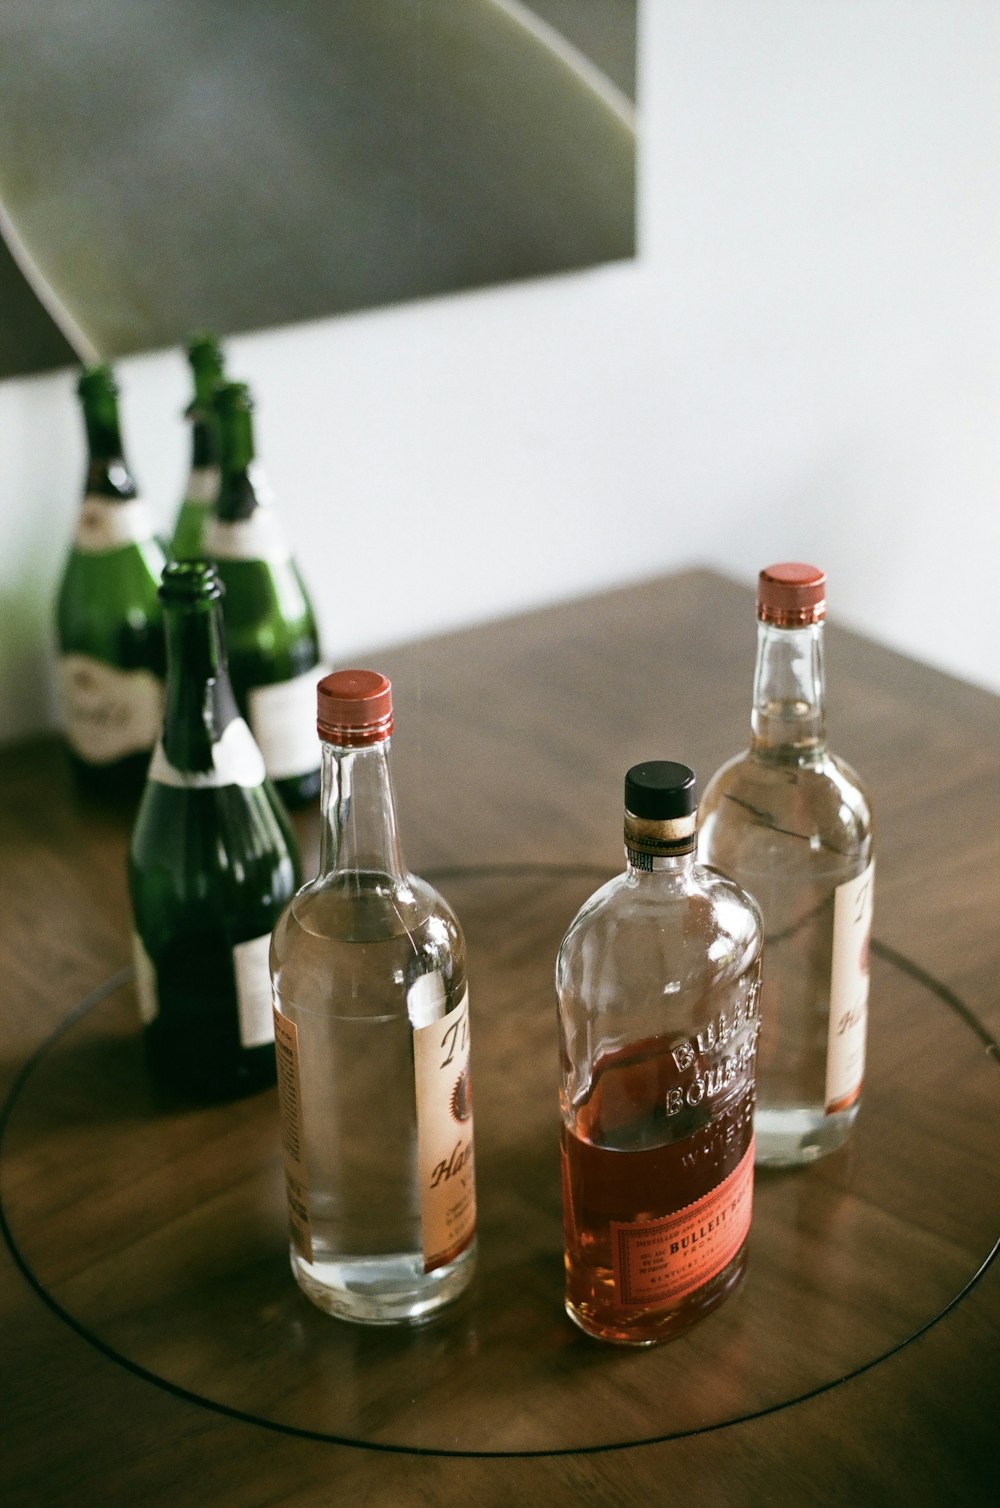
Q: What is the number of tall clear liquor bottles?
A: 2